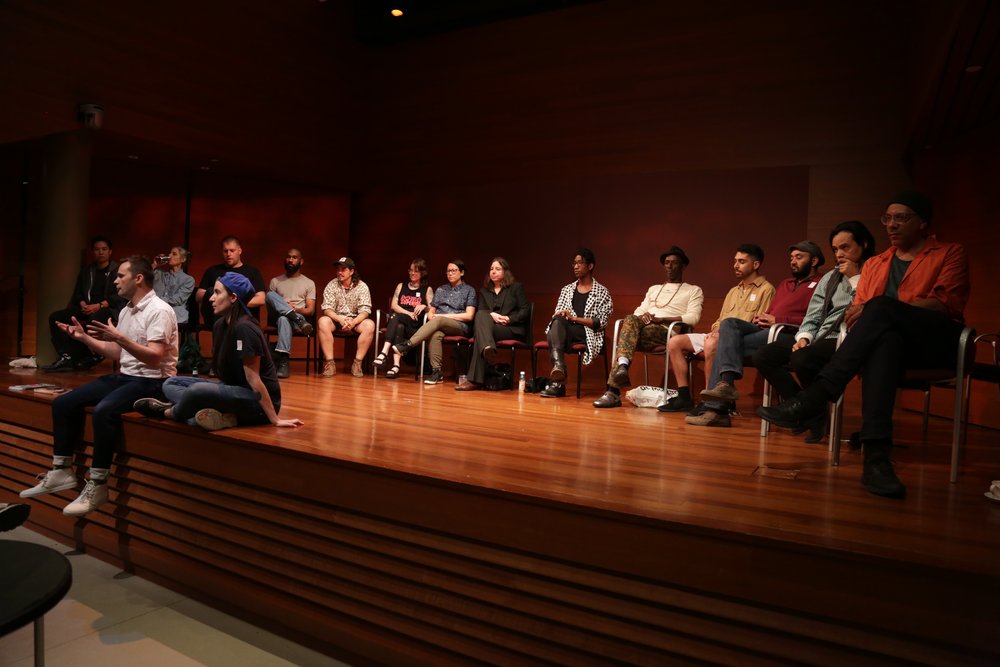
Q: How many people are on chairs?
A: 14